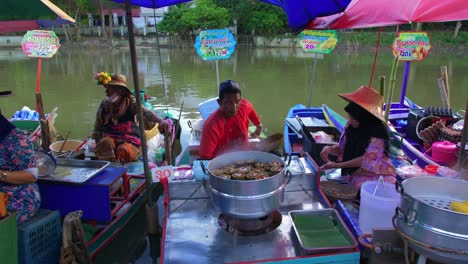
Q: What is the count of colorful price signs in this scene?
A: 4